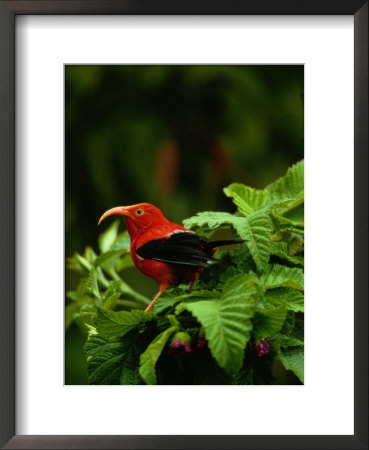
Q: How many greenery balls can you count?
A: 0